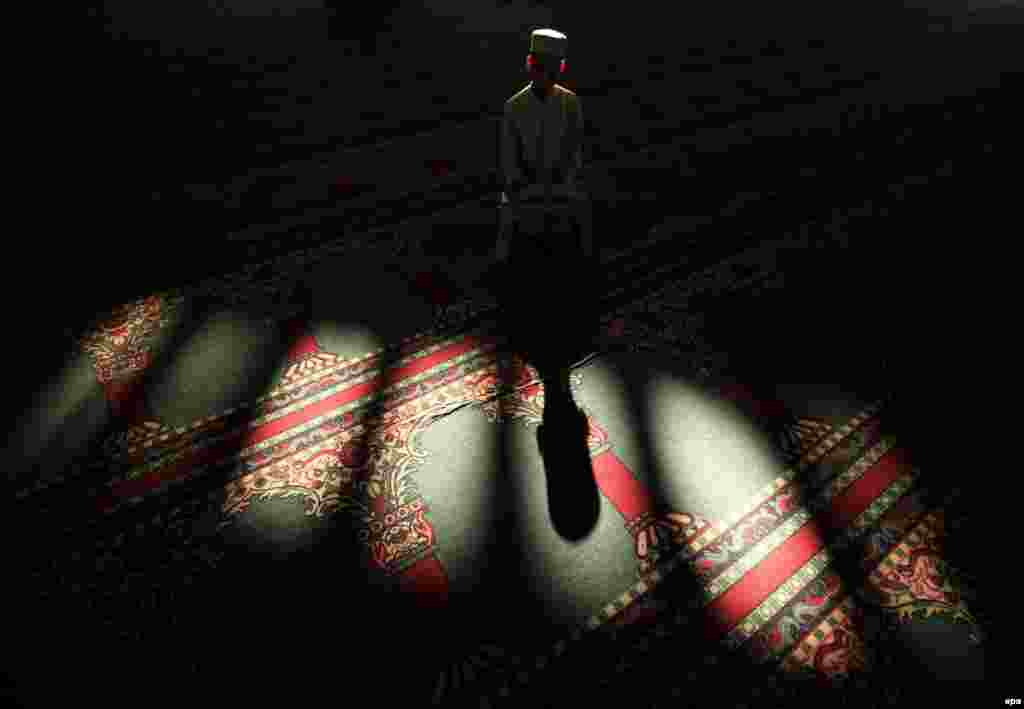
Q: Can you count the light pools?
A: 7